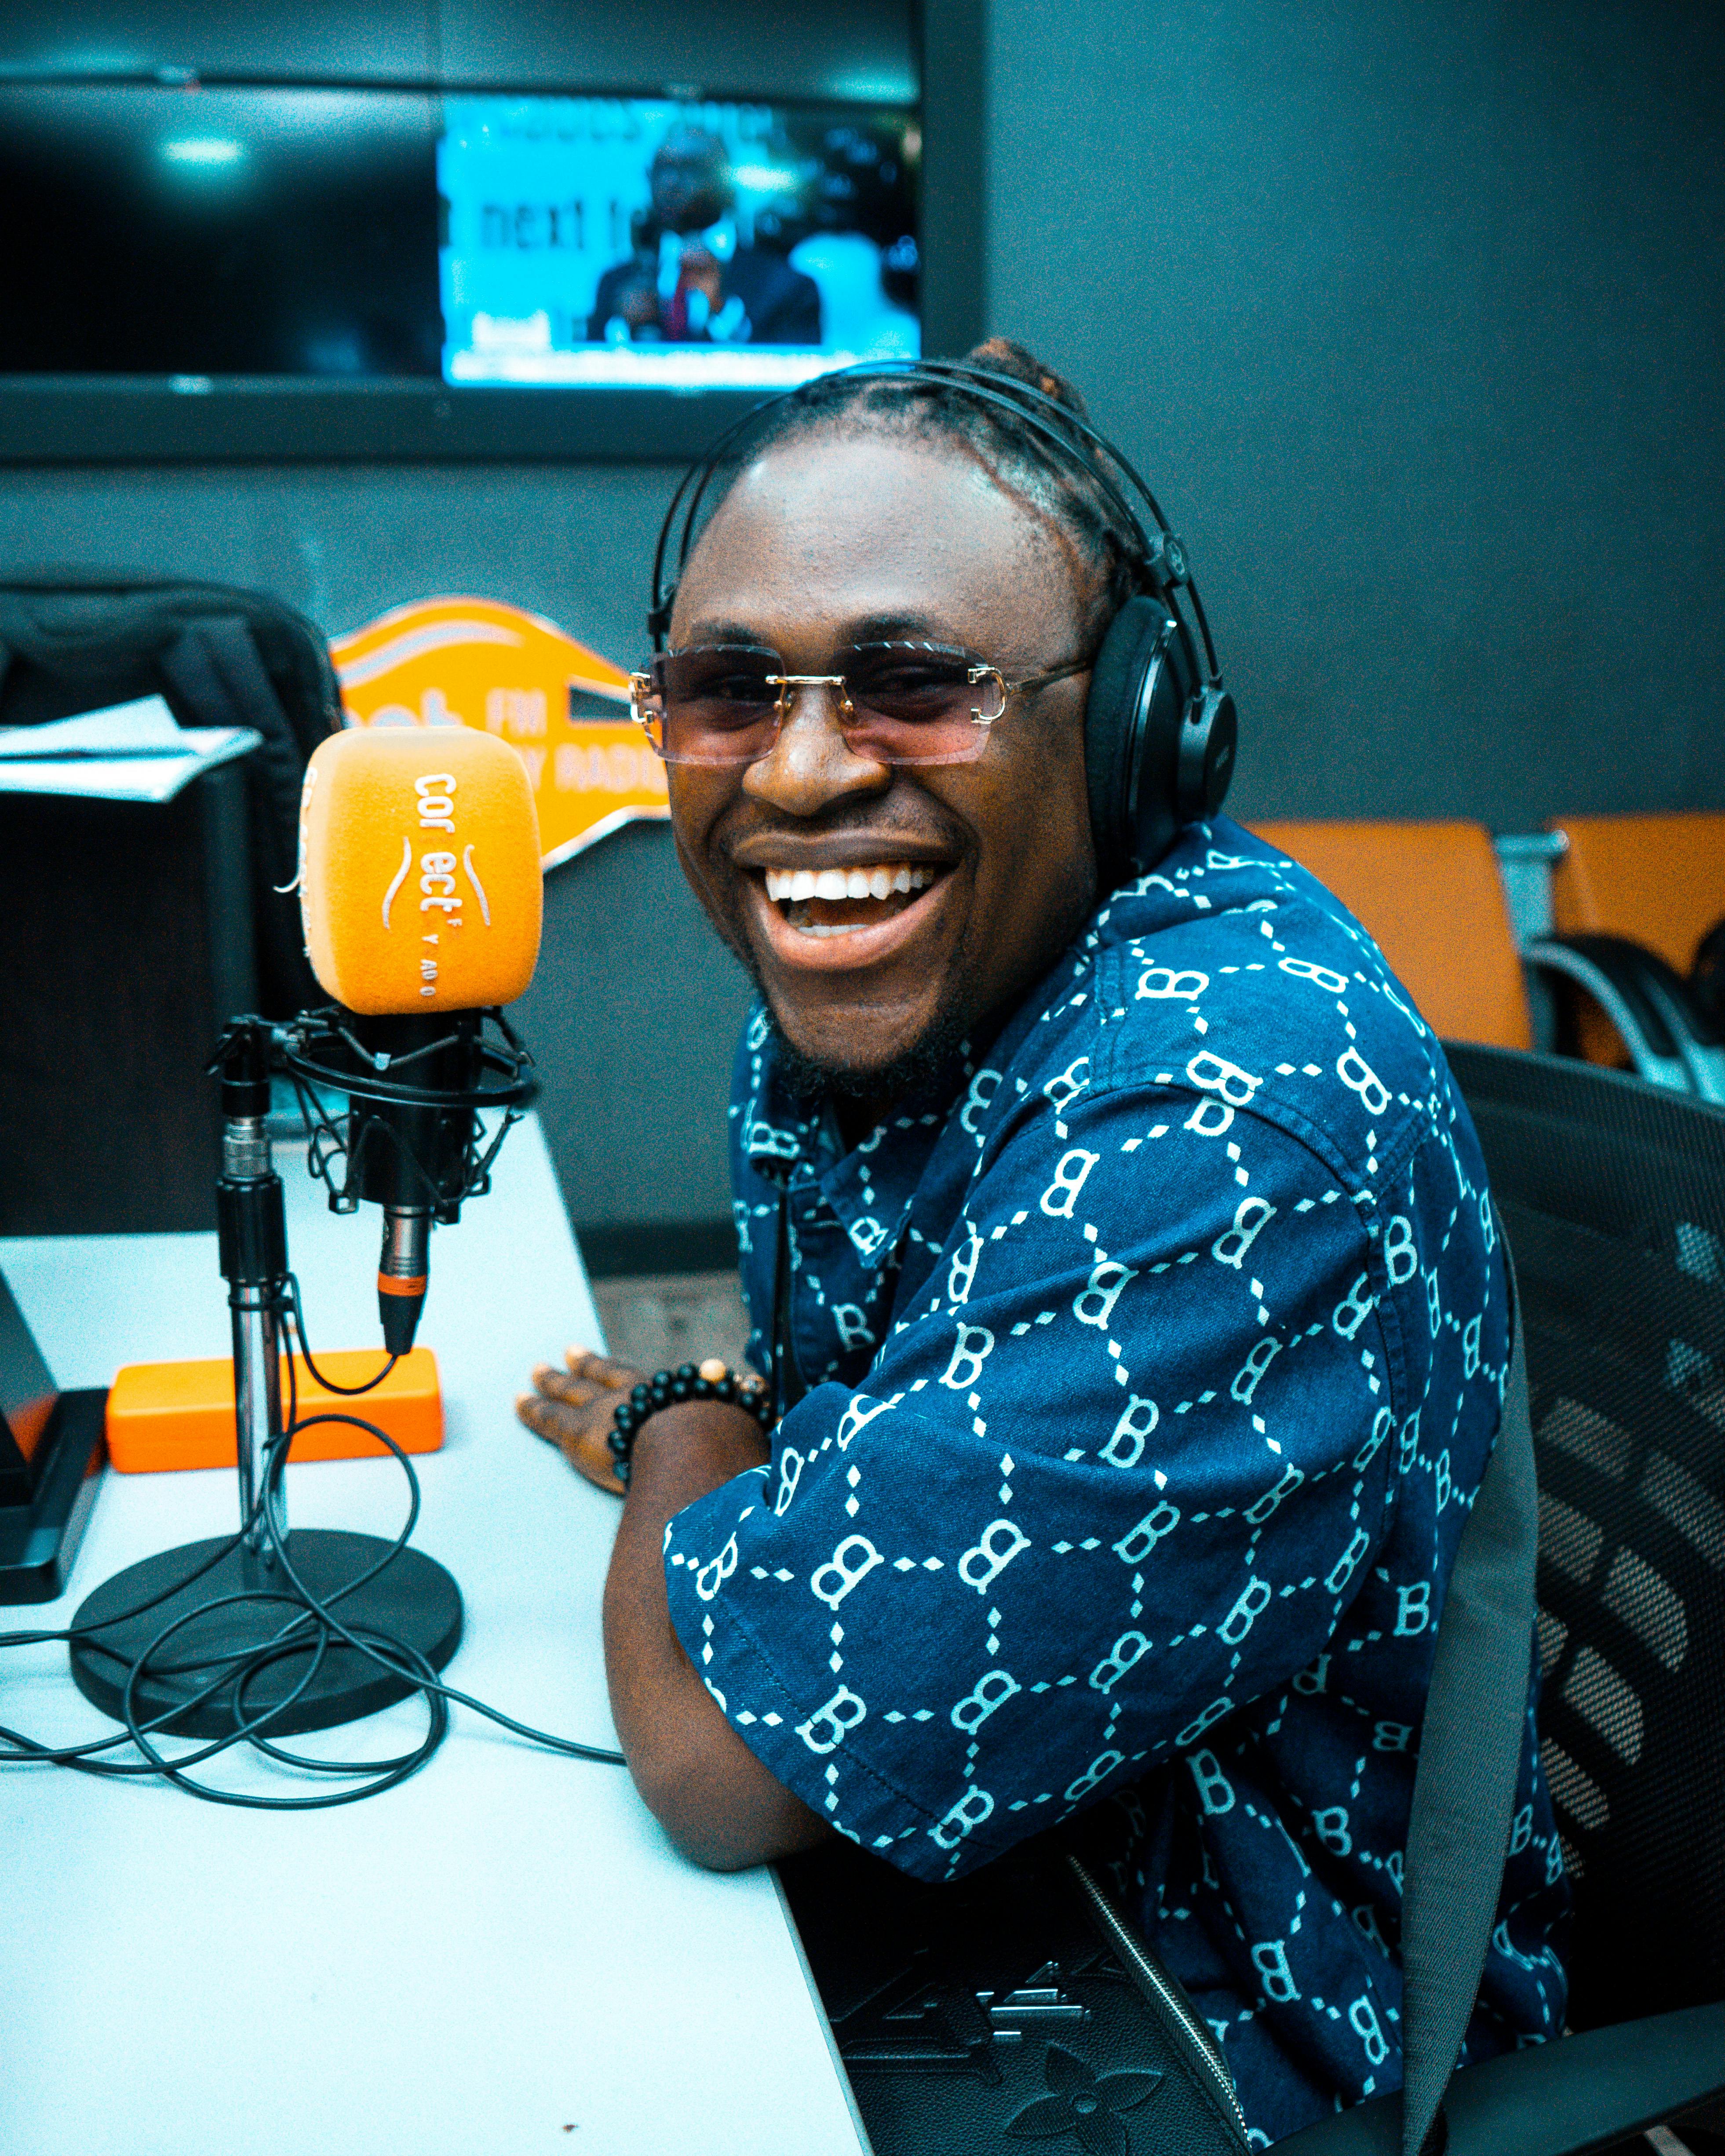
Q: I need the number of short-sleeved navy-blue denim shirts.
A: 1